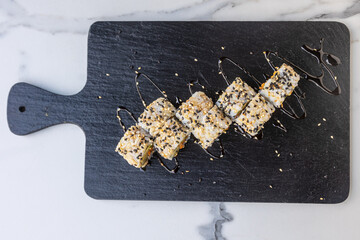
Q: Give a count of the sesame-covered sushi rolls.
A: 8